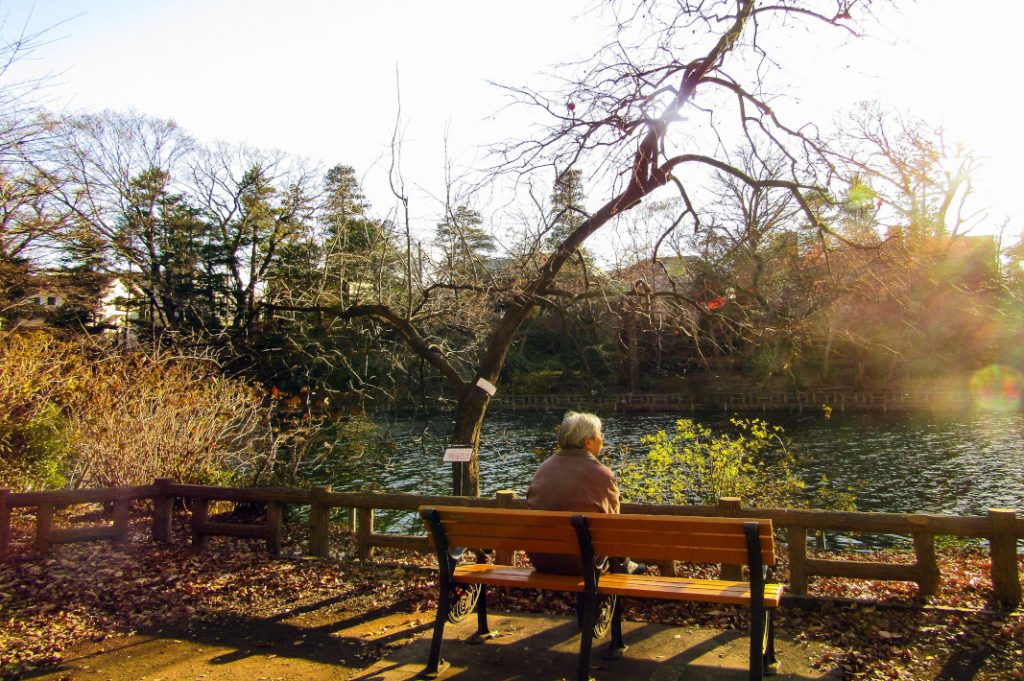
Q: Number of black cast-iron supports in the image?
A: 3